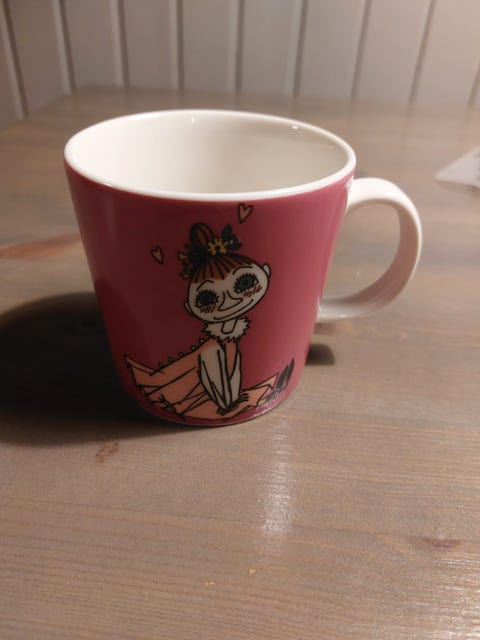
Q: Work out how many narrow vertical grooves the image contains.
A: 9